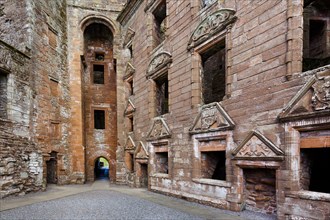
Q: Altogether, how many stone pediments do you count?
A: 11